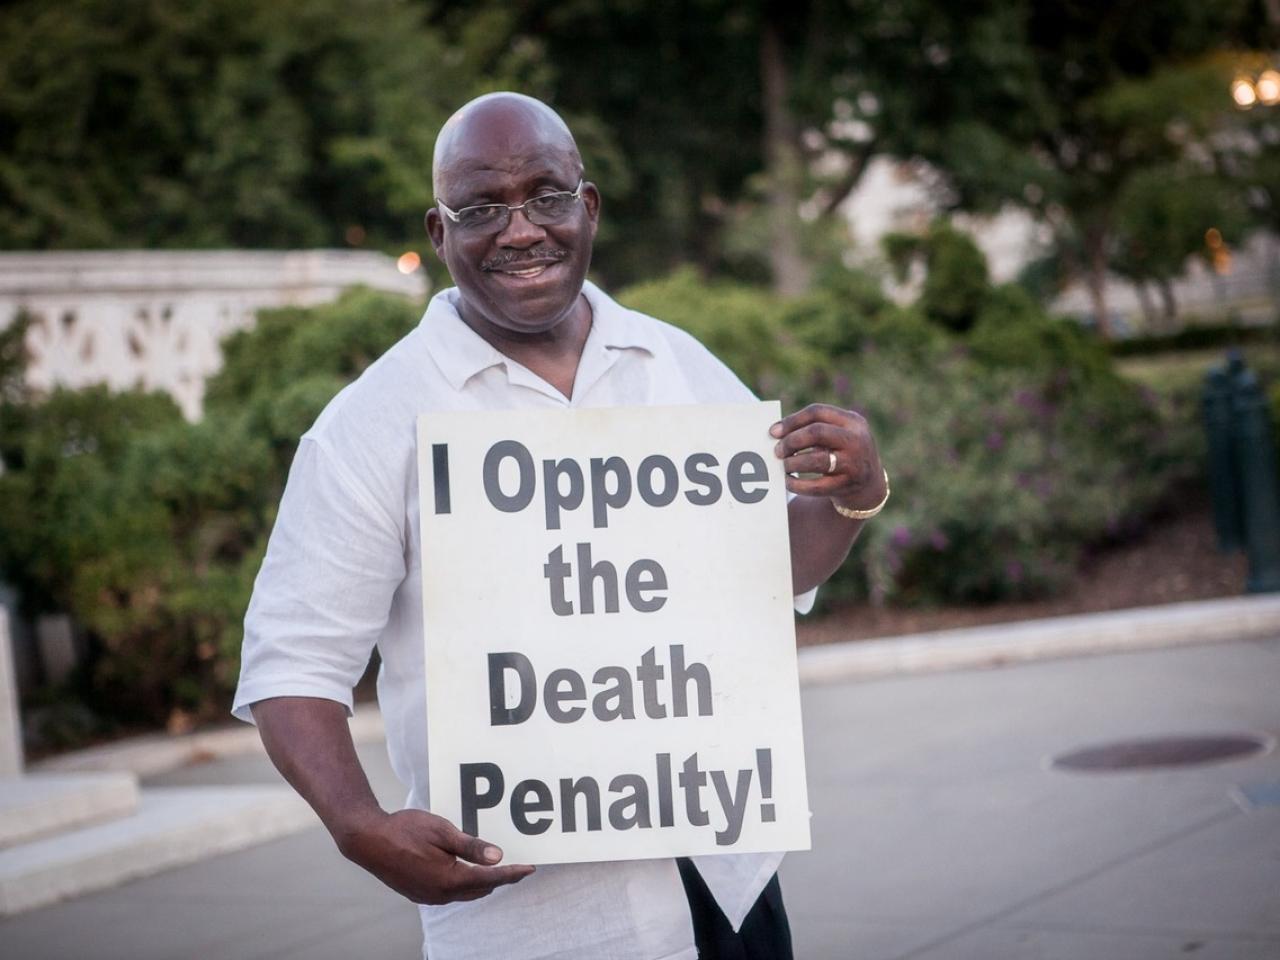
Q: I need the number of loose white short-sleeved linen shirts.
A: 1